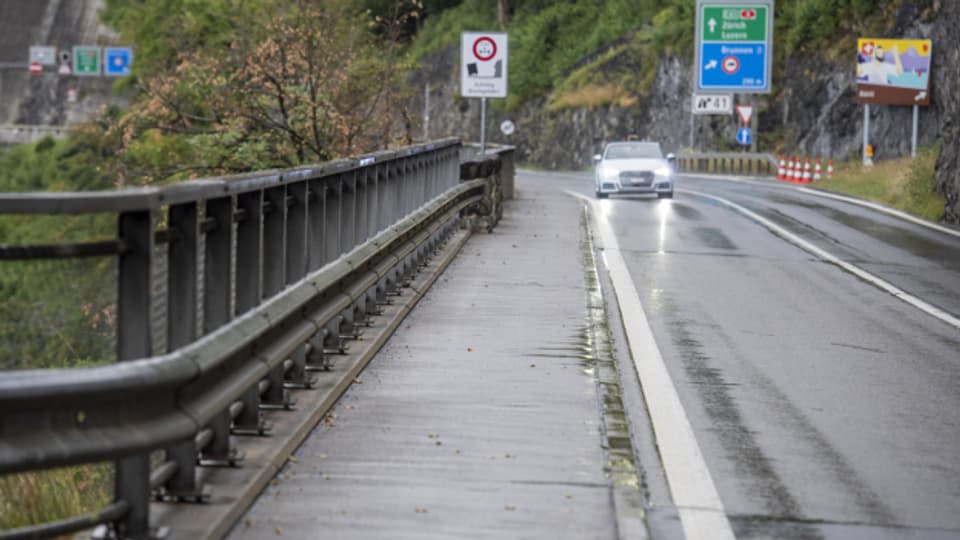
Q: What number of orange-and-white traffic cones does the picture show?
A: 6